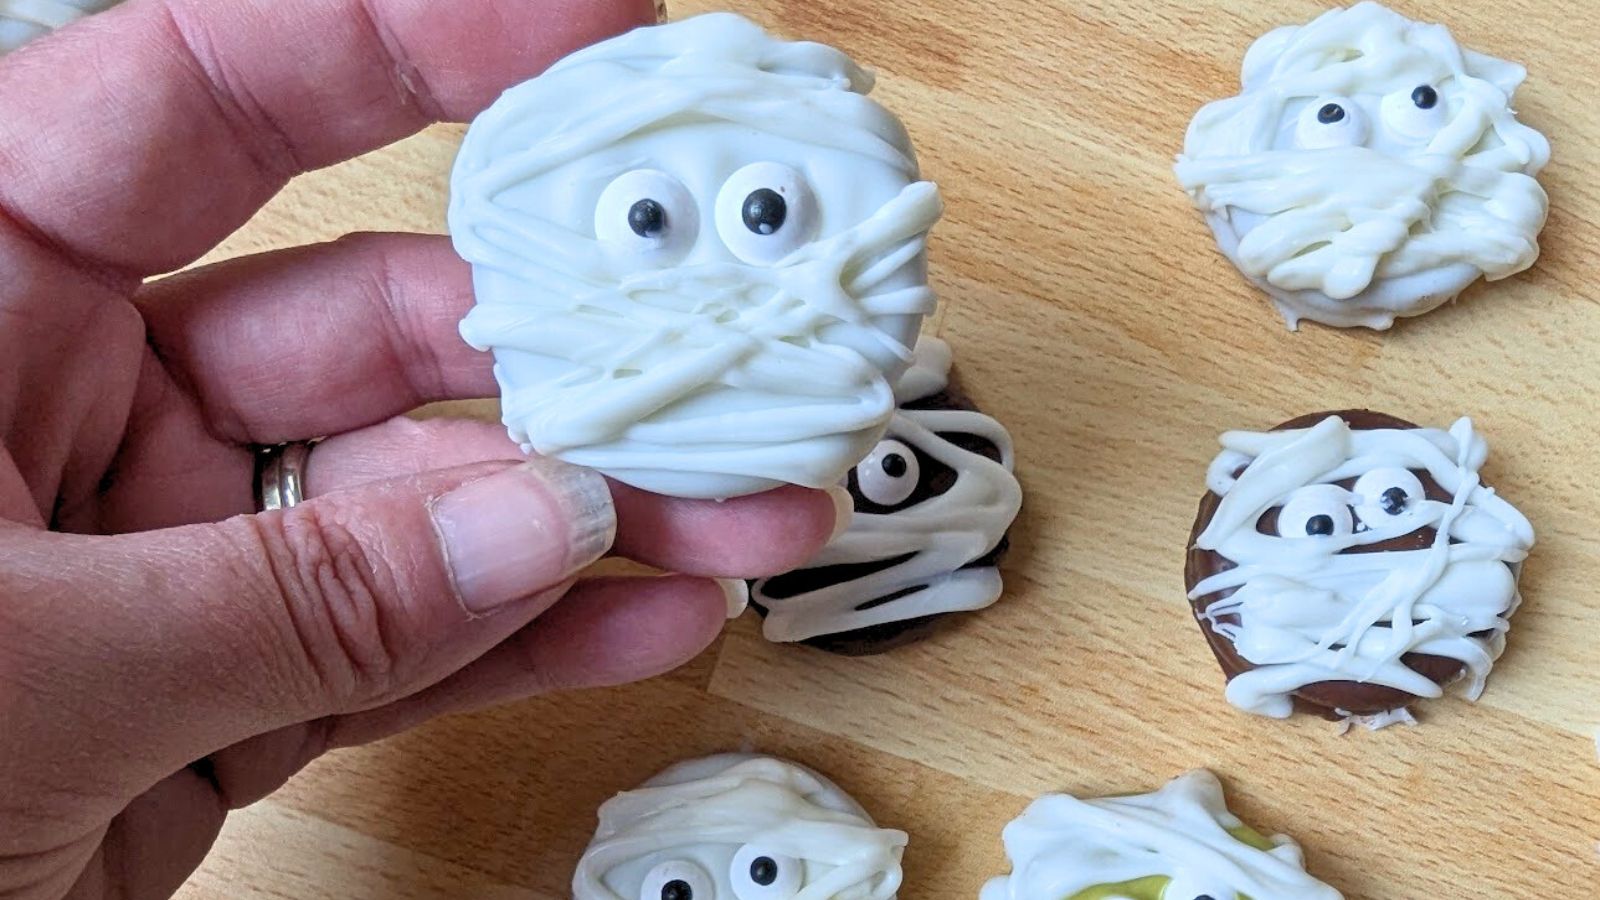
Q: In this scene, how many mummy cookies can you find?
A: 6